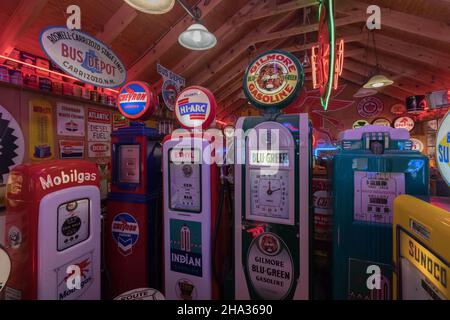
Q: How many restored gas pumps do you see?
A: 6